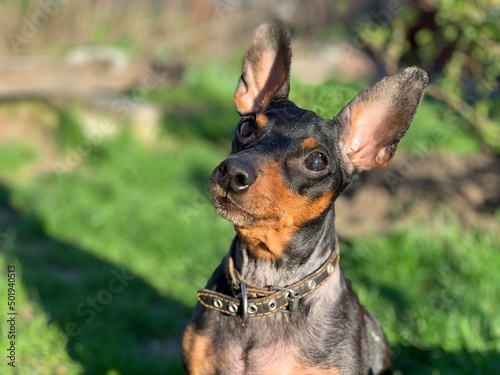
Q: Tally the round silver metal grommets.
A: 7